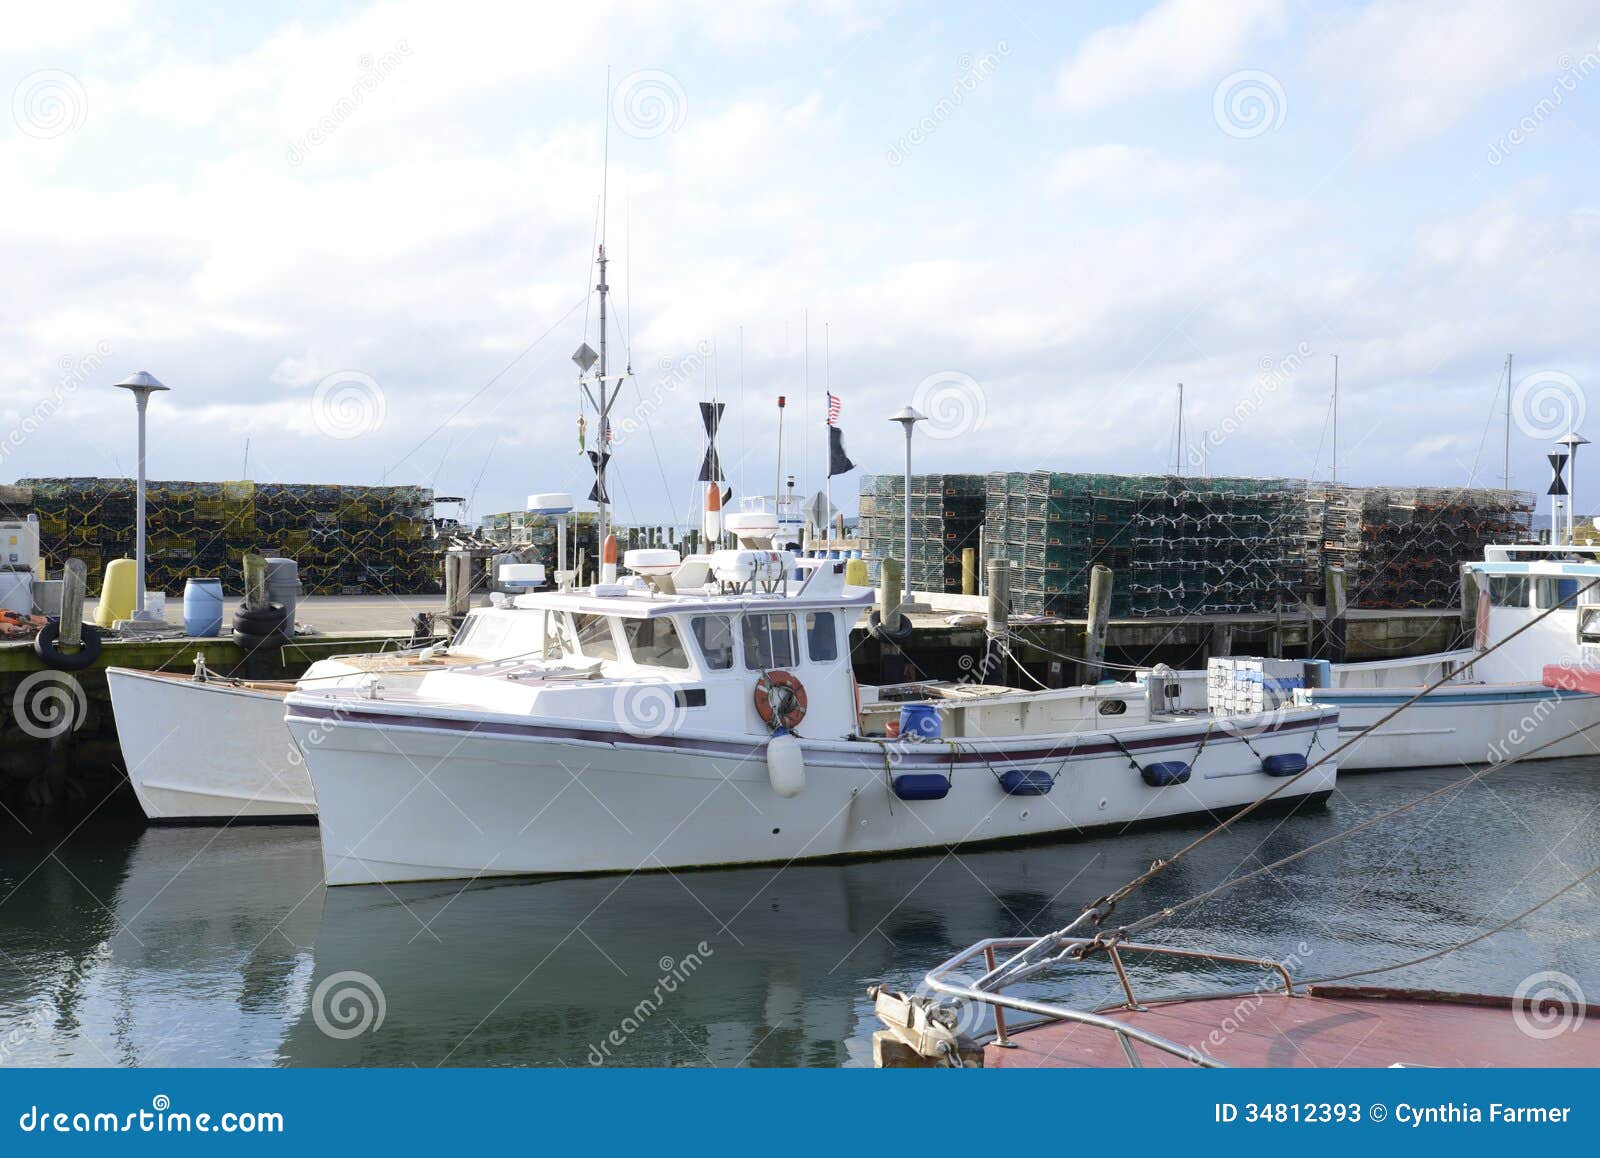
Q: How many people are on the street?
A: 0